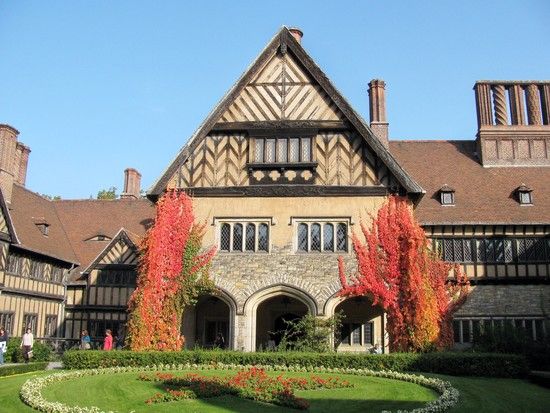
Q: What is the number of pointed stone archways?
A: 3